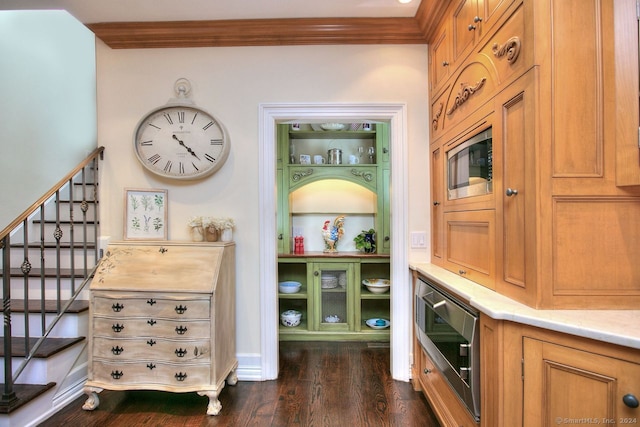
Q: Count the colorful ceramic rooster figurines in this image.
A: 1